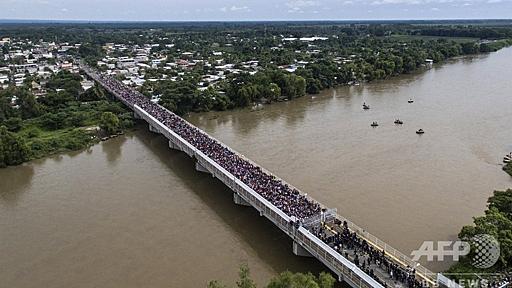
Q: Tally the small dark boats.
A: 5